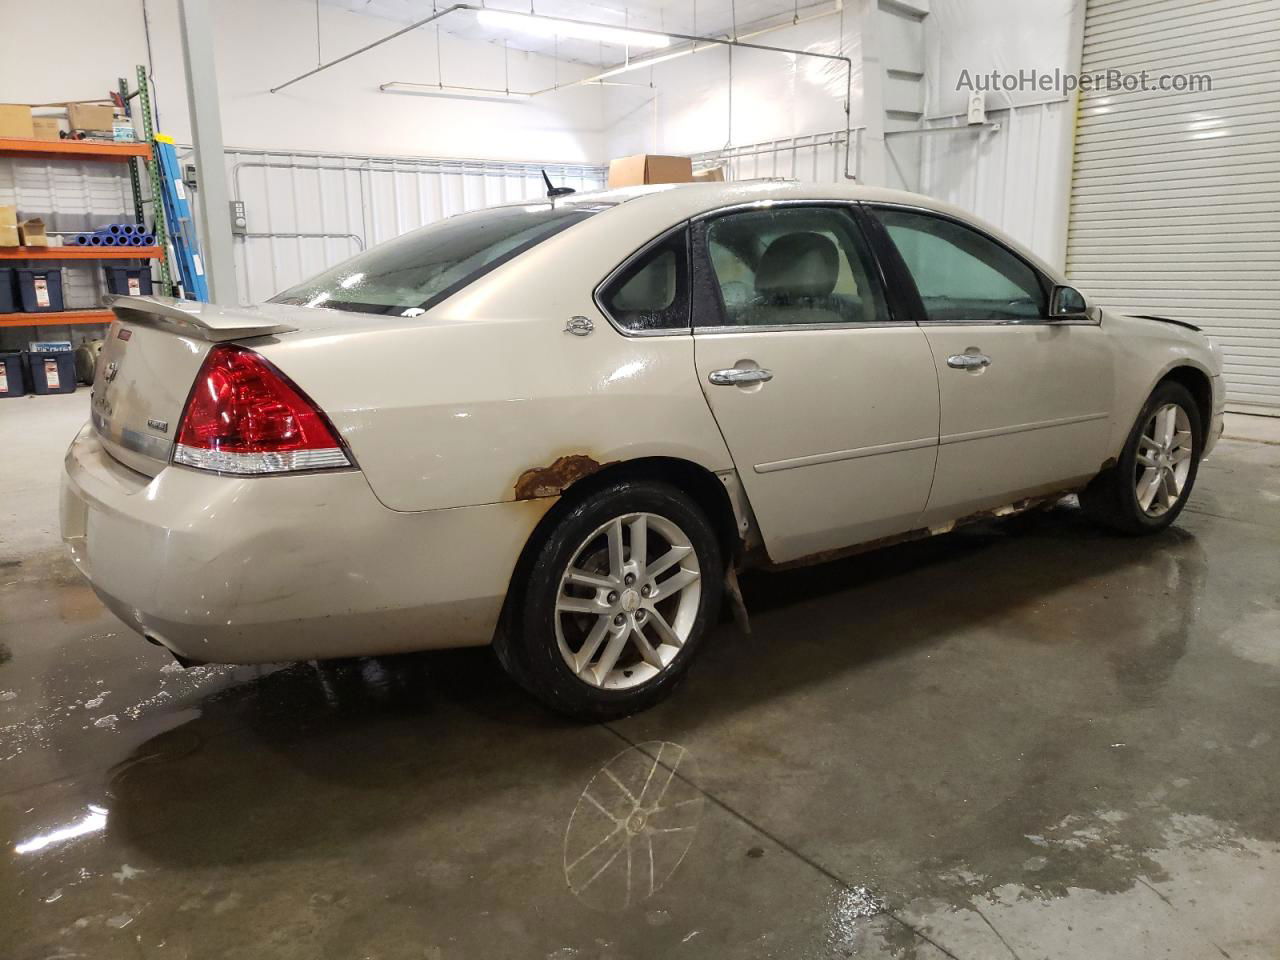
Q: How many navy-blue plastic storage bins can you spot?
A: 5